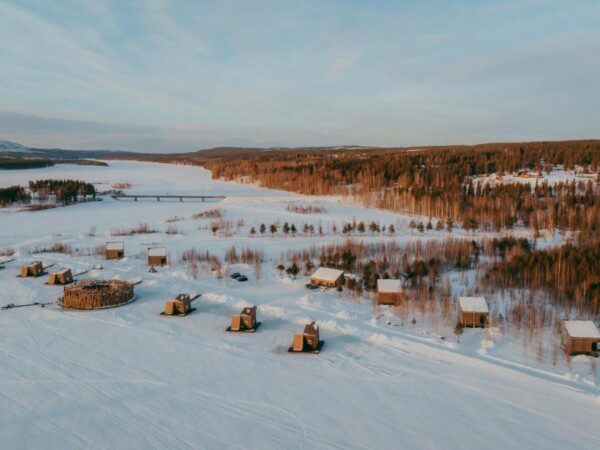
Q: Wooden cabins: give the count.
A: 11